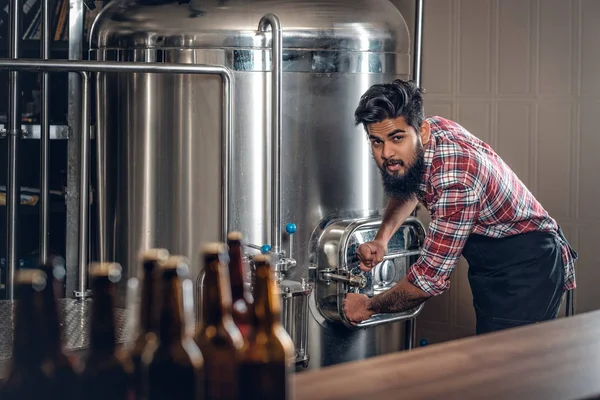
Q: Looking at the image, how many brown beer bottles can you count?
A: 8